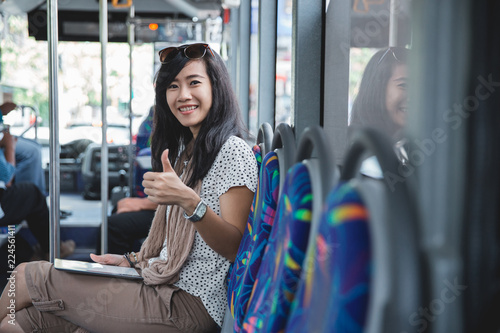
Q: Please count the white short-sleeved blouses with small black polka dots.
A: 1